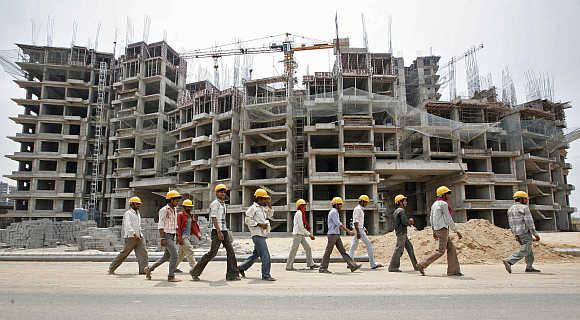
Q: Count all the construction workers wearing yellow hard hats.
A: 11